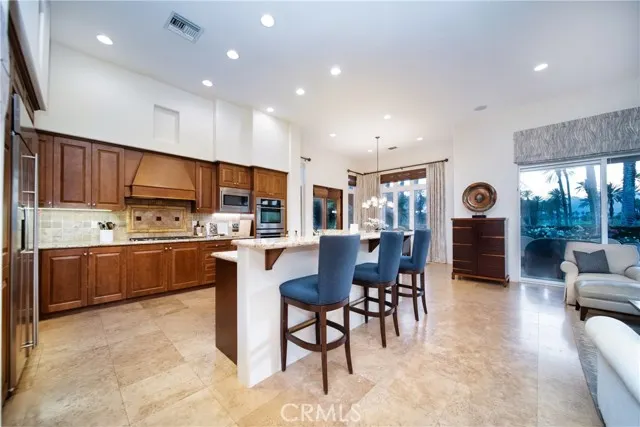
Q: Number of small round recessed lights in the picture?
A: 12